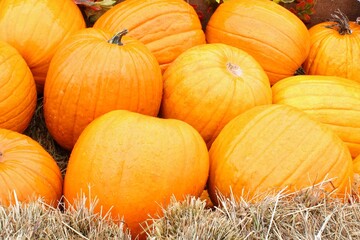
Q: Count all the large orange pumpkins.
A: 11